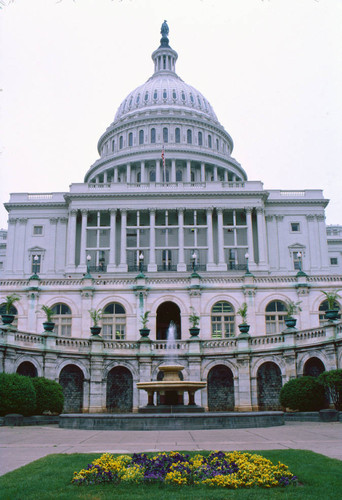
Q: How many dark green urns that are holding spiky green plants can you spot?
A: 8